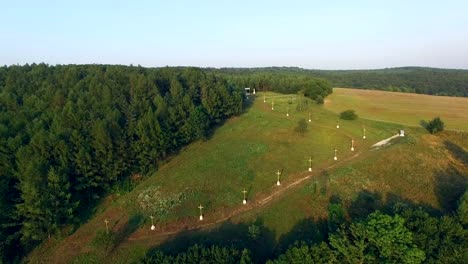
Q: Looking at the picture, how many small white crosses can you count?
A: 14